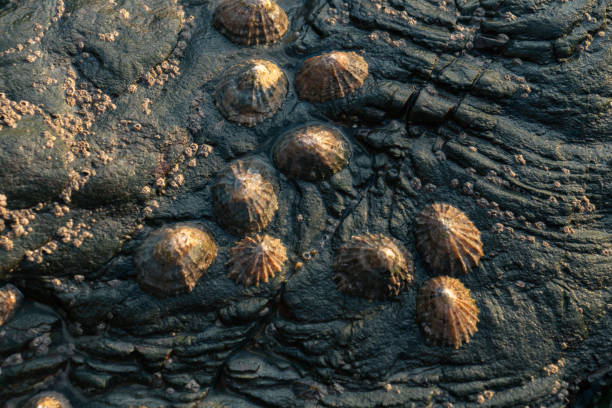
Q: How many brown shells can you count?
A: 12